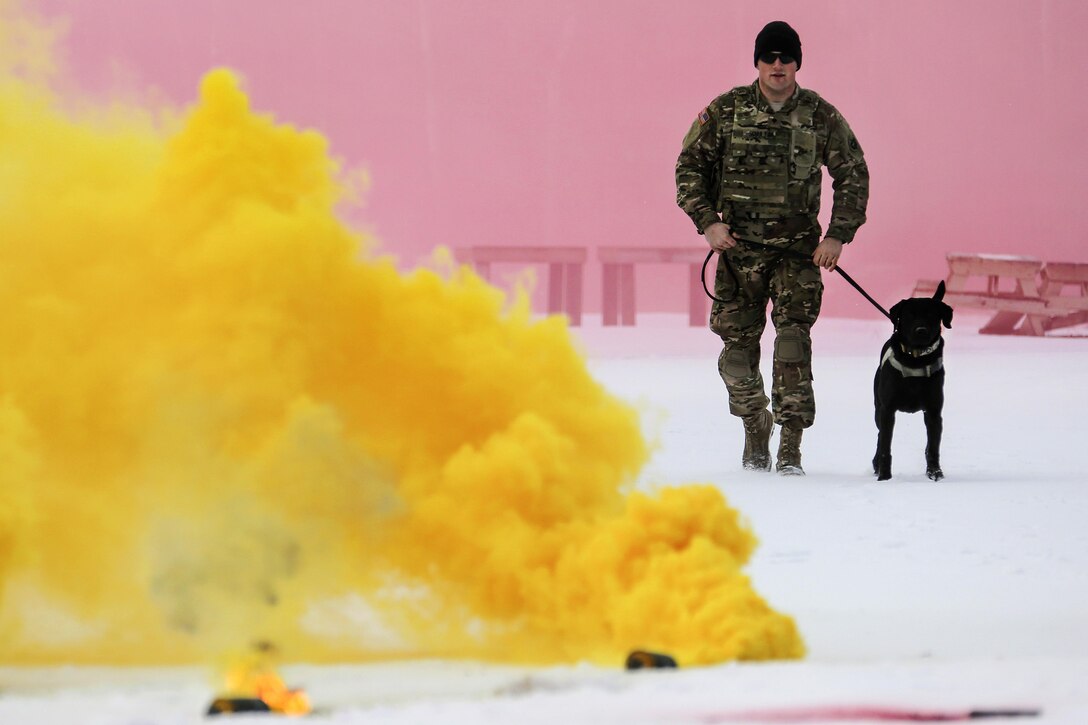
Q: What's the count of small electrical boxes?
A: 0